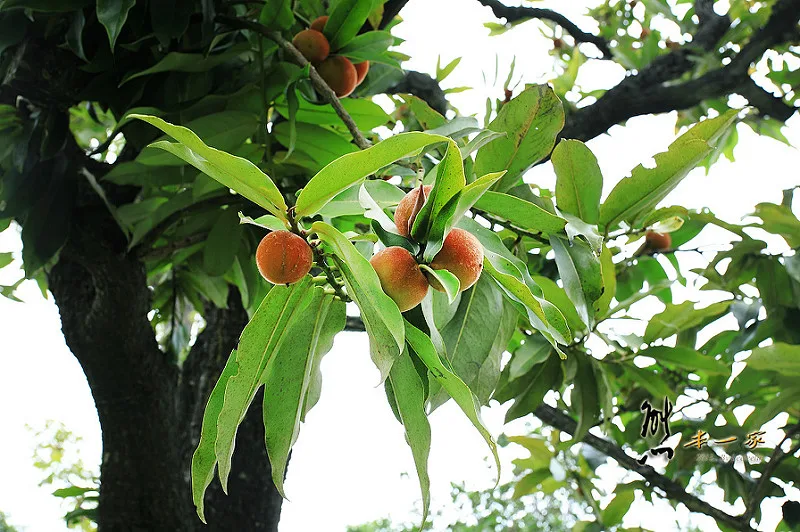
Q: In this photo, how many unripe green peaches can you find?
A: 0